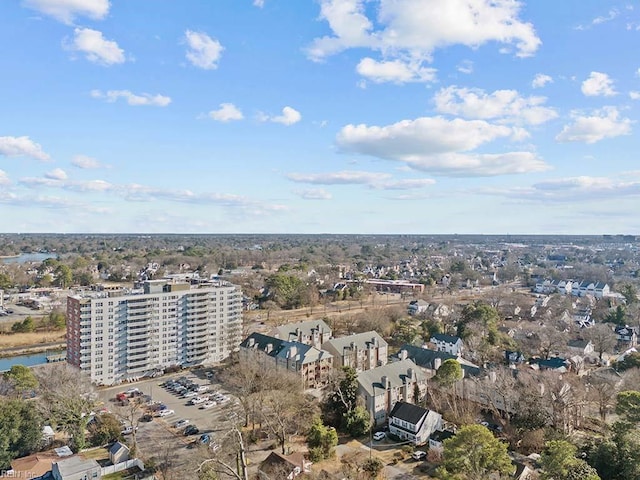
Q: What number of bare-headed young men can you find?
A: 0